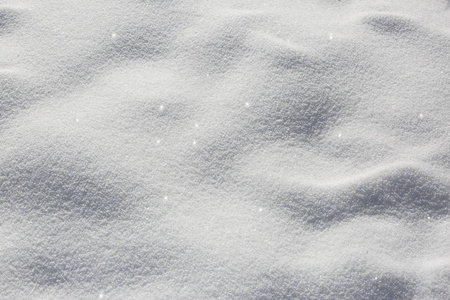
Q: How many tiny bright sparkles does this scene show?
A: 13